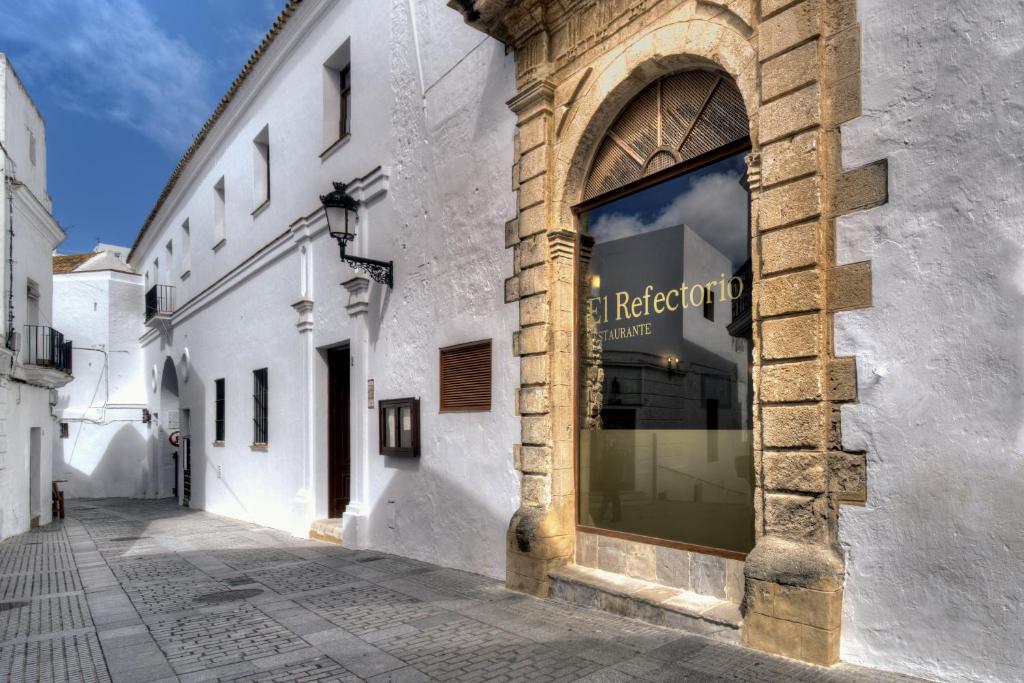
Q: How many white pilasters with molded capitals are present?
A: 2